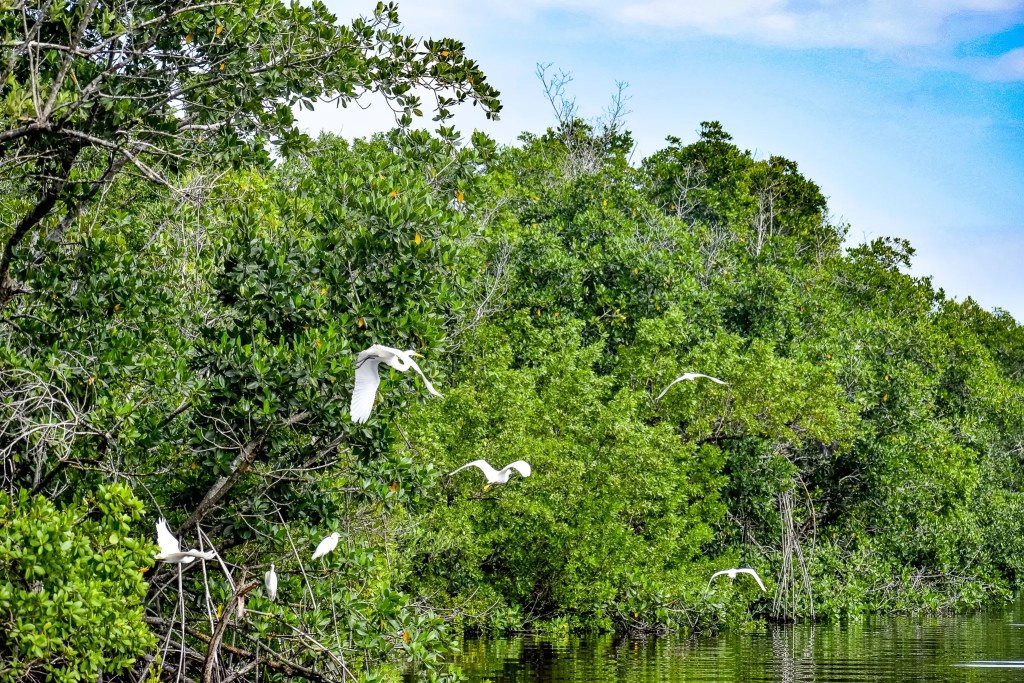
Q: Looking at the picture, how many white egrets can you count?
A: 7